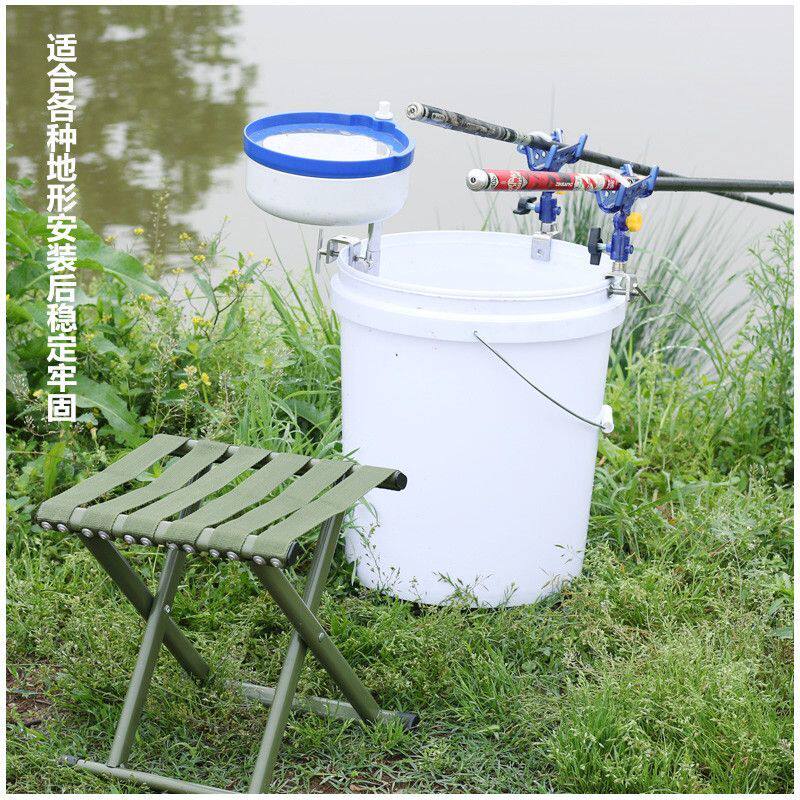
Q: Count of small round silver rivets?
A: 12